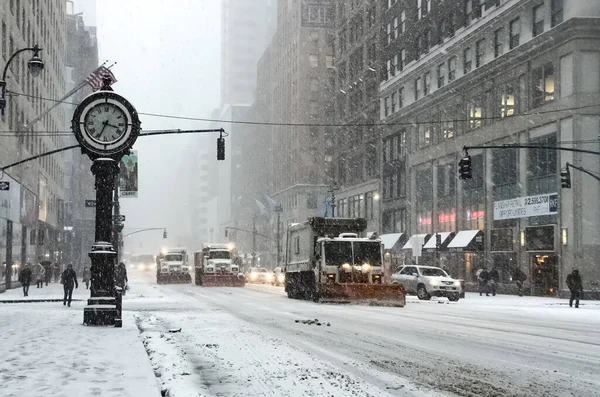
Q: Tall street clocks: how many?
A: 1